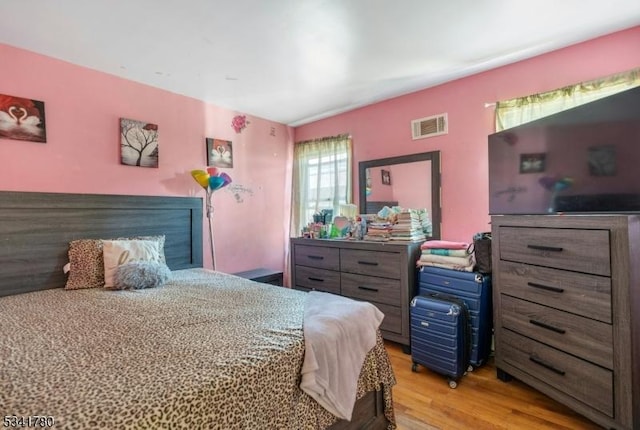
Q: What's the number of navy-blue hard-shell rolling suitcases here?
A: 2